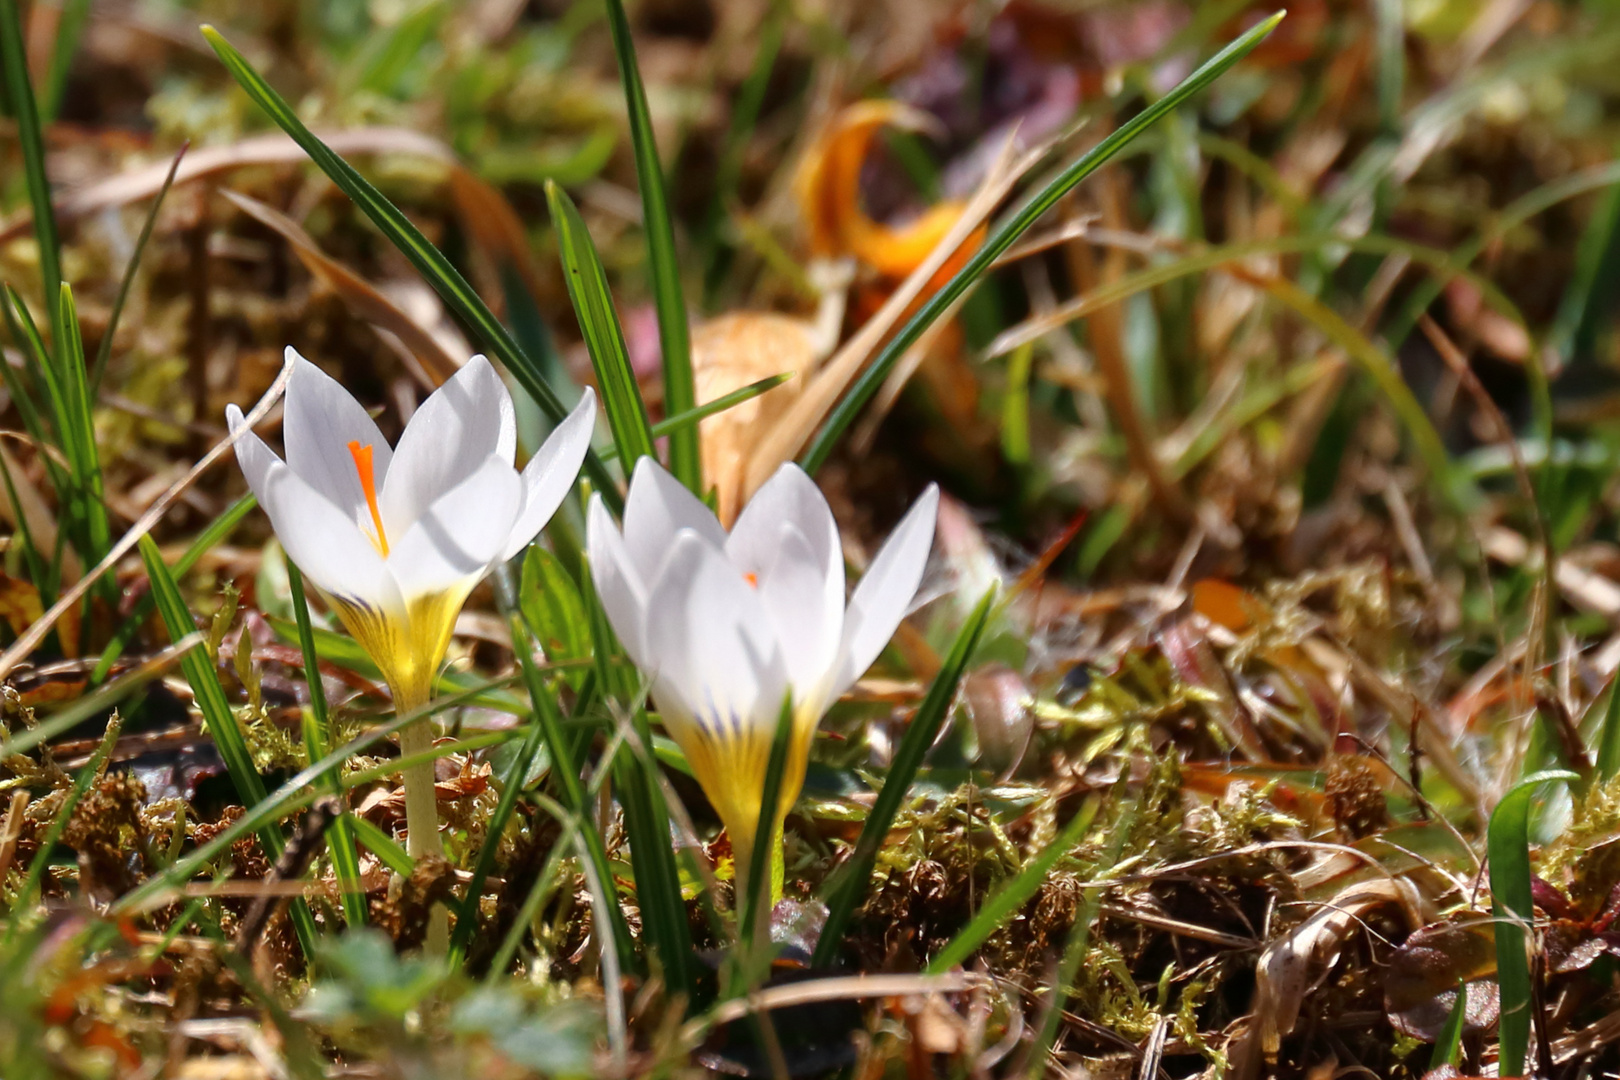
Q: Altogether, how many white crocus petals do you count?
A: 12